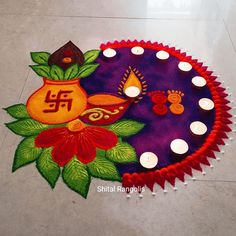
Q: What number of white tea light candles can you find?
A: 10